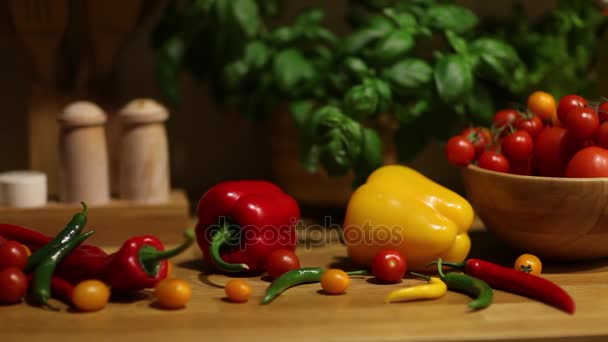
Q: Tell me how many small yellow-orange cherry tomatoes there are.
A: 6